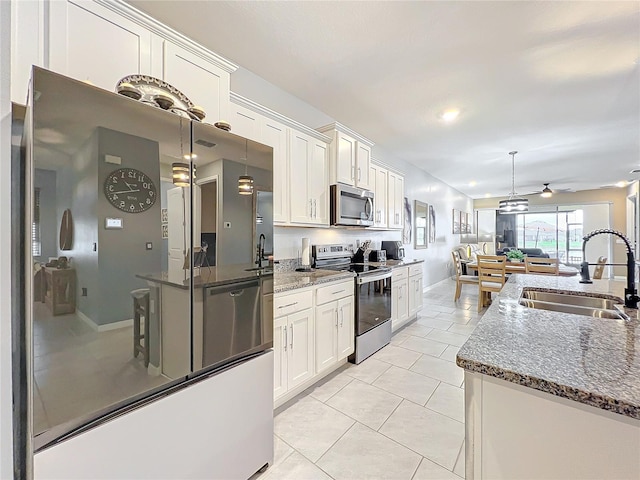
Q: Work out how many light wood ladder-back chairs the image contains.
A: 4